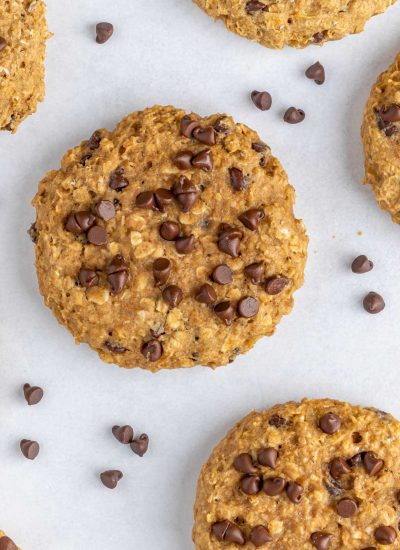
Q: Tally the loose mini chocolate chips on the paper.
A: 11